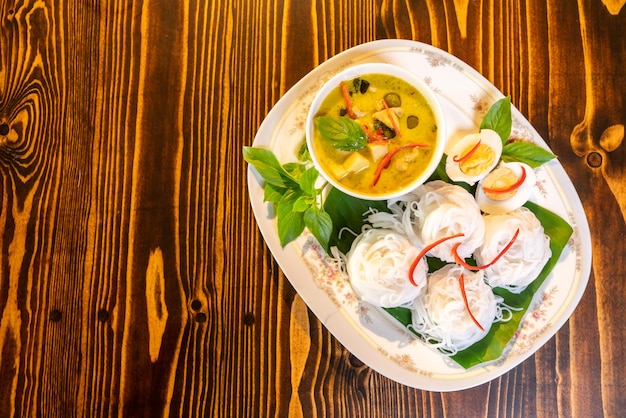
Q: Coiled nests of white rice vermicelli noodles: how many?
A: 4